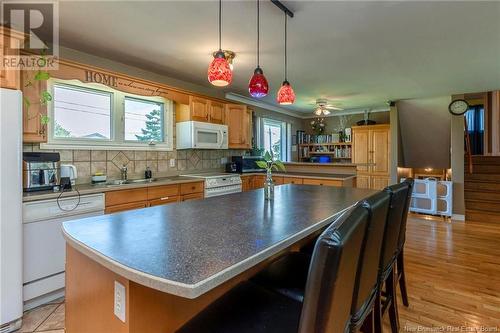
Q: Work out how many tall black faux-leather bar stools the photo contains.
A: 4